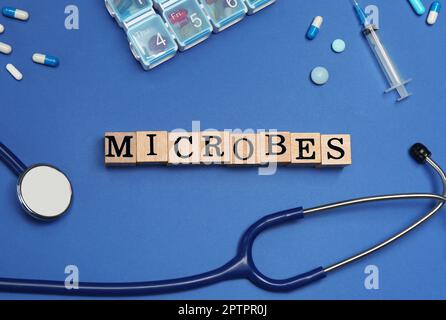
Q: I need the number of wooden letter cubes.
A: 8